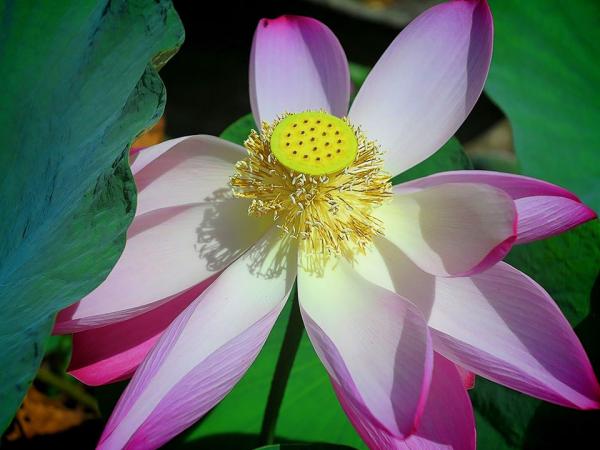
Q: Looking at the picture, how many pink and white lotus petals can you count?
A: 11